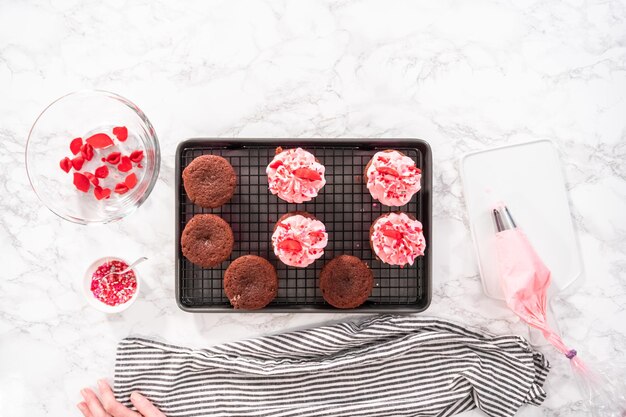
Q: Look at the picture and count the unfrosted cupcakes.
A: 4